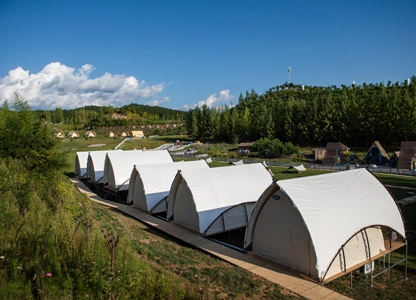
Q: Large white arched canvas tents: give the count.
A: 6